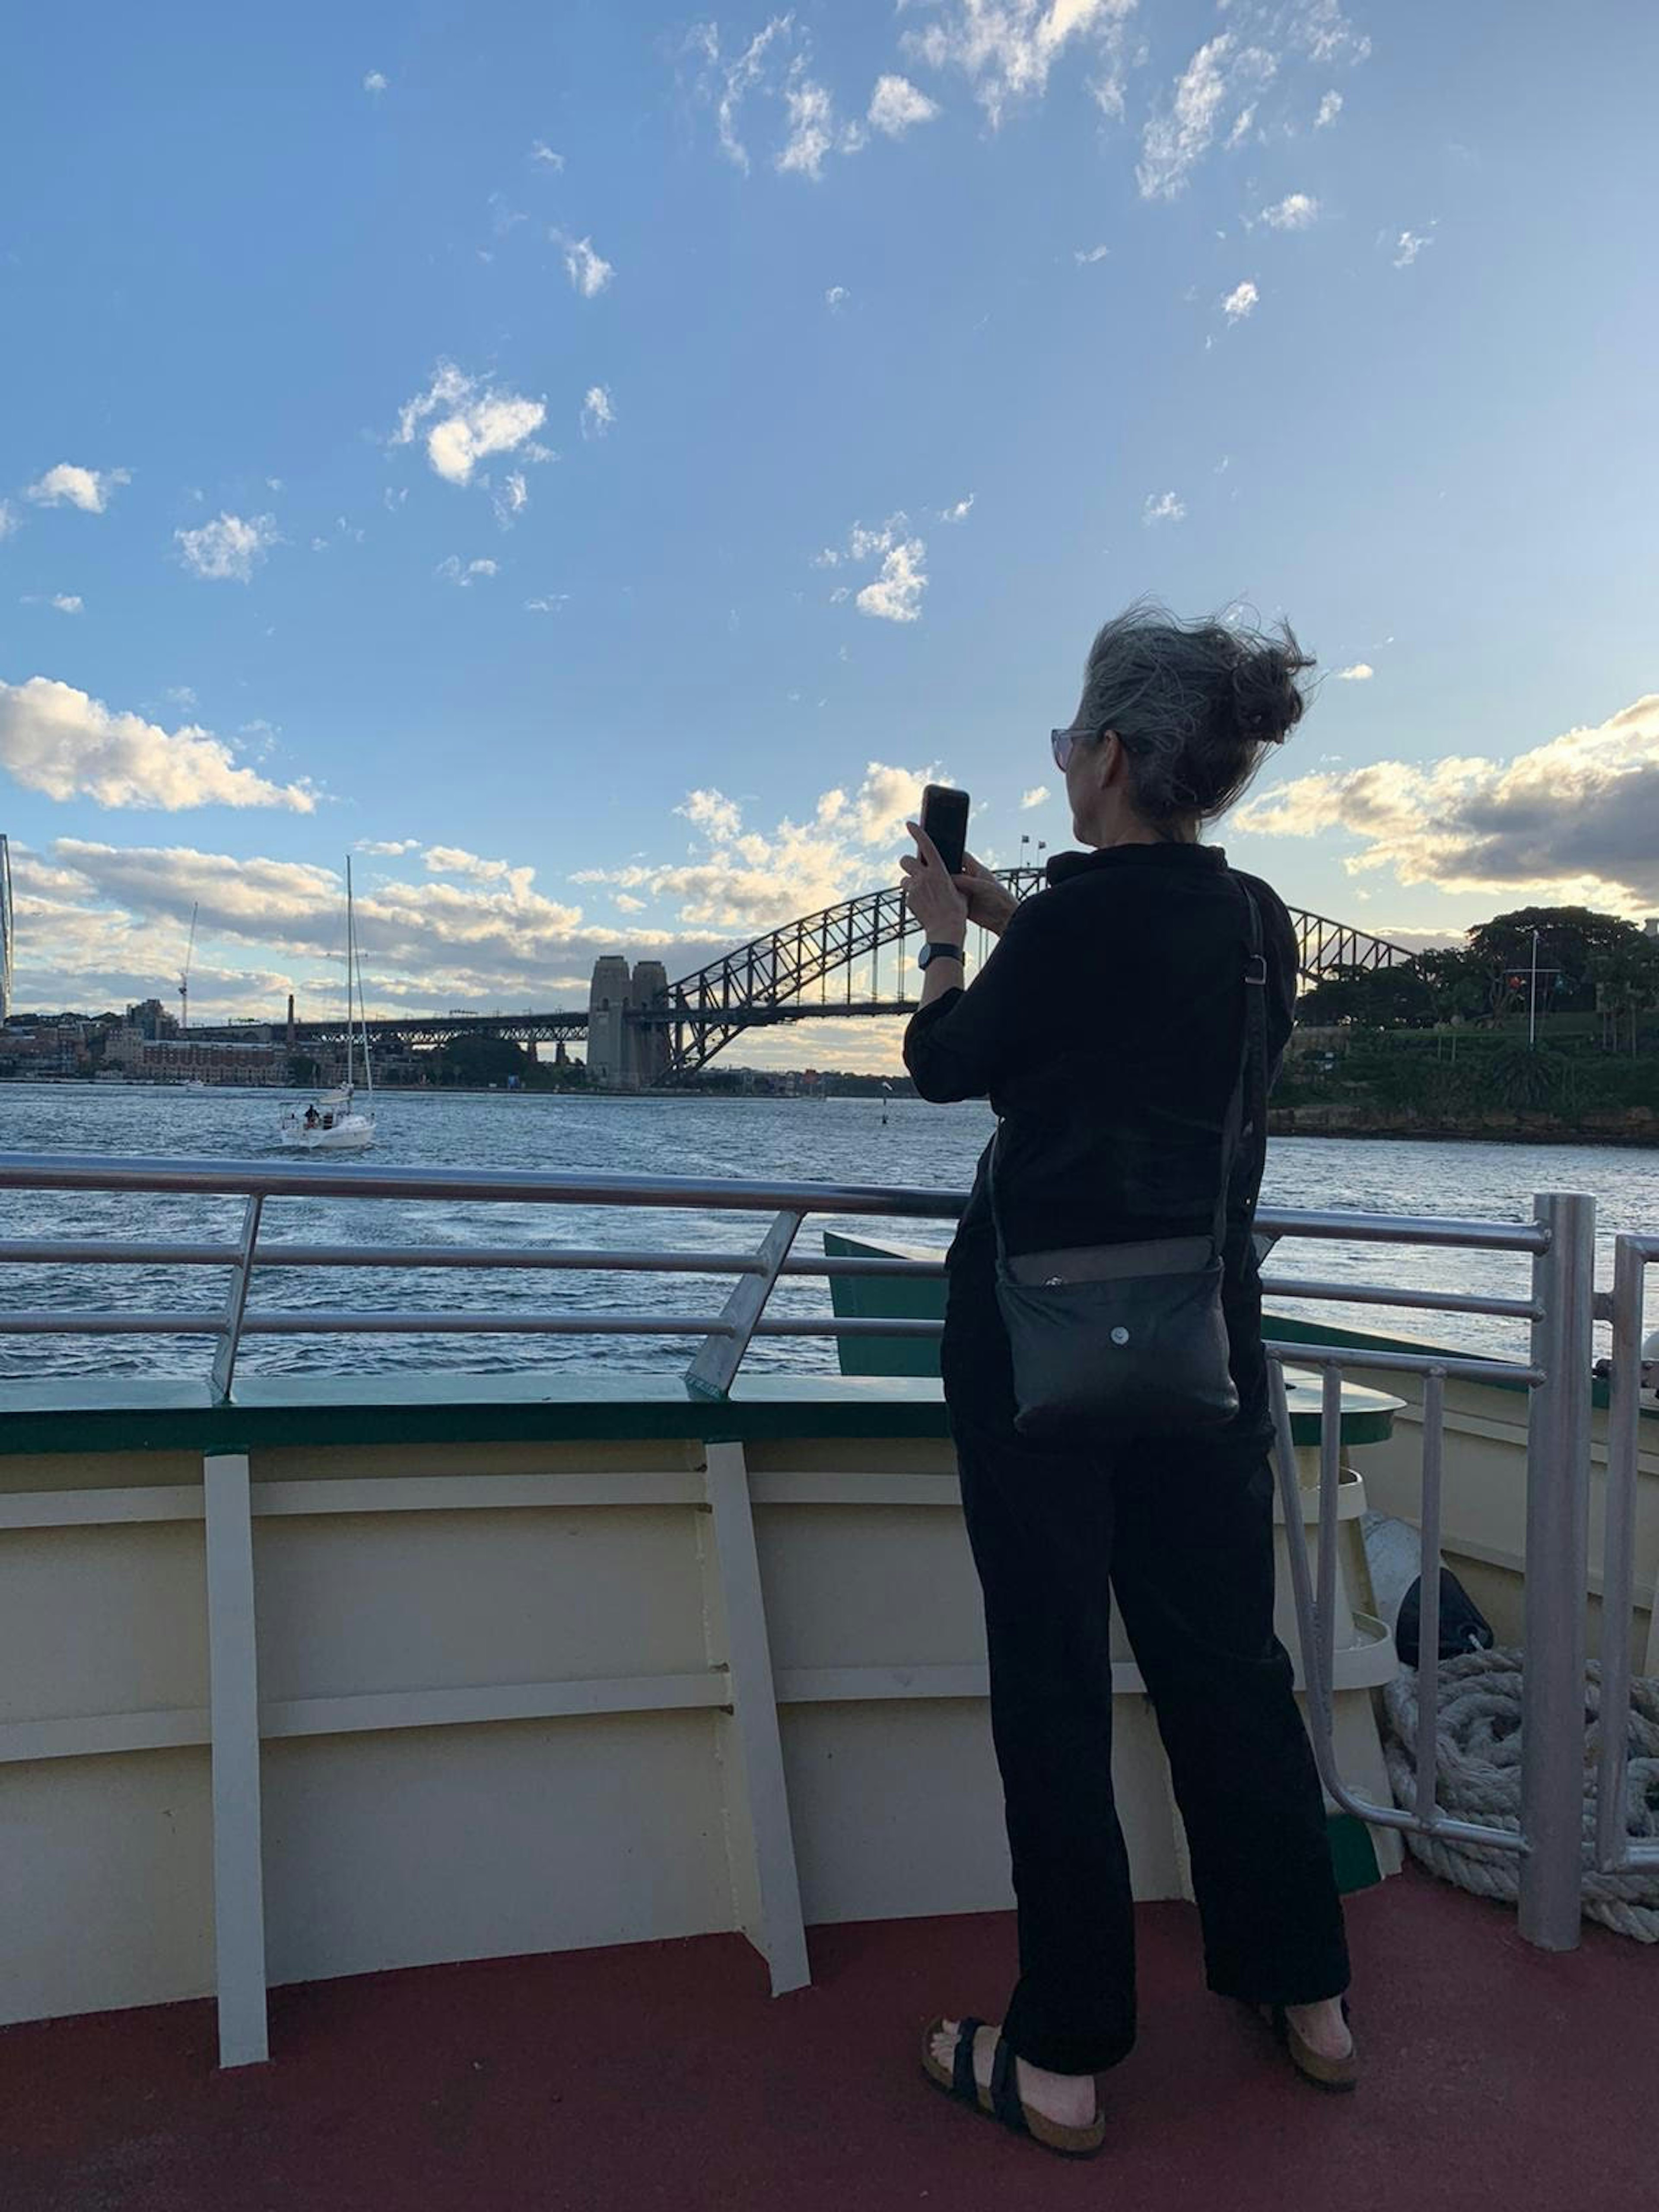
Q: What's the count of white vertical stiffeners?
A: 2